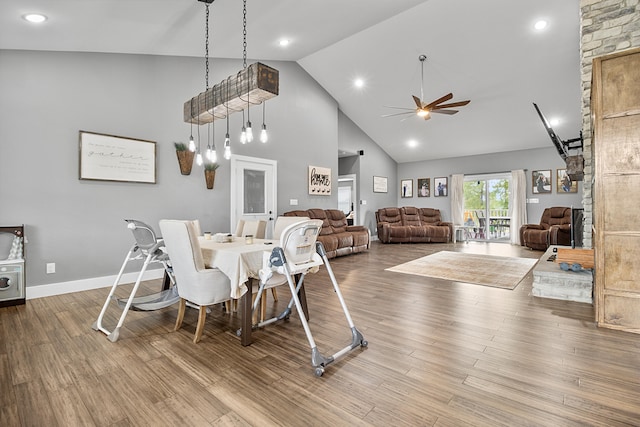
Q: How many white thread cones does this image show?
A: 0